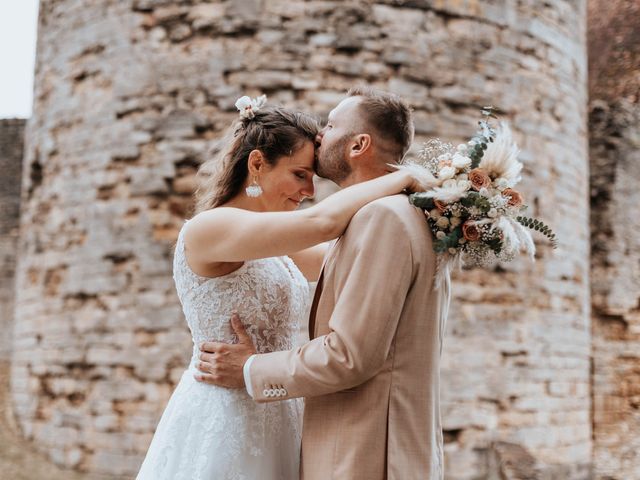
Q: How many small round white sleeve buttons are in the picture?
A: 4